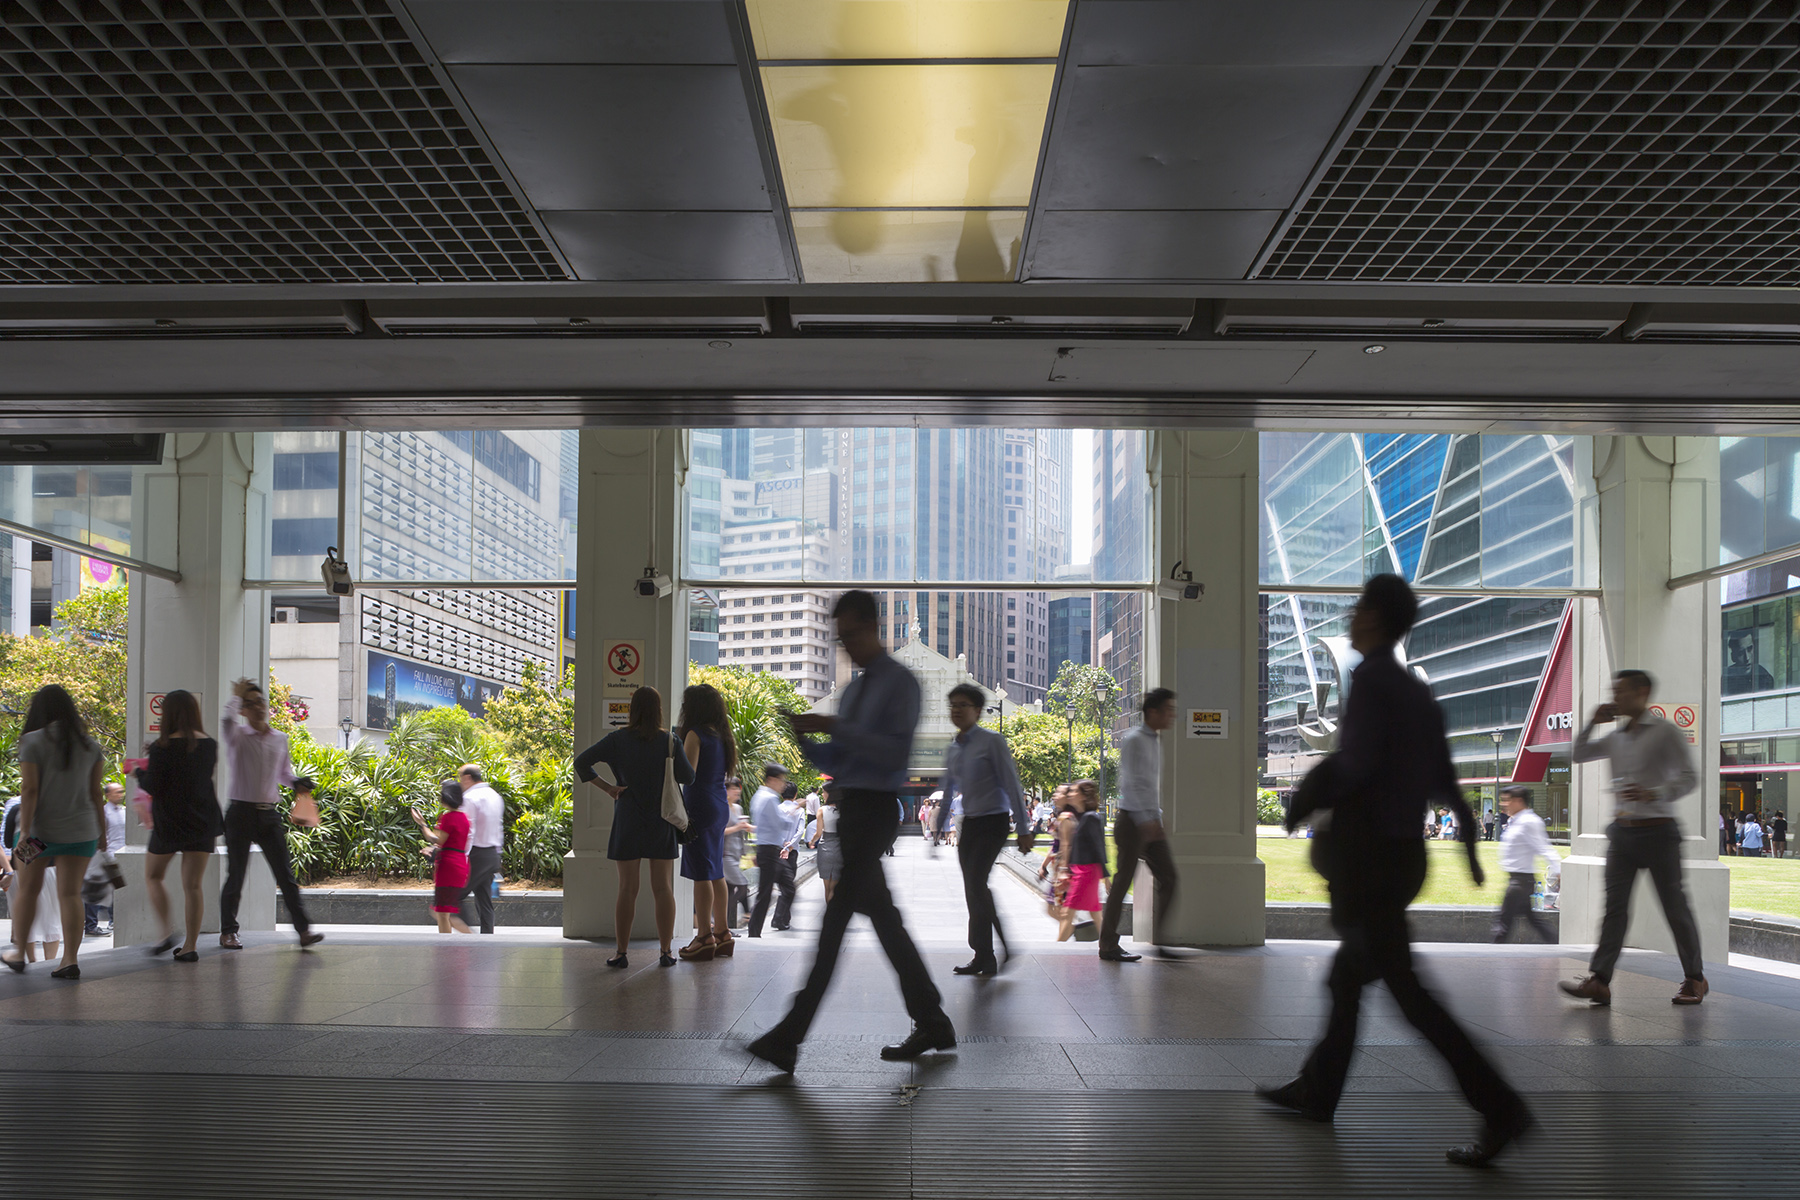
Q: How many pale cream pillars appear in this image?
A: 4